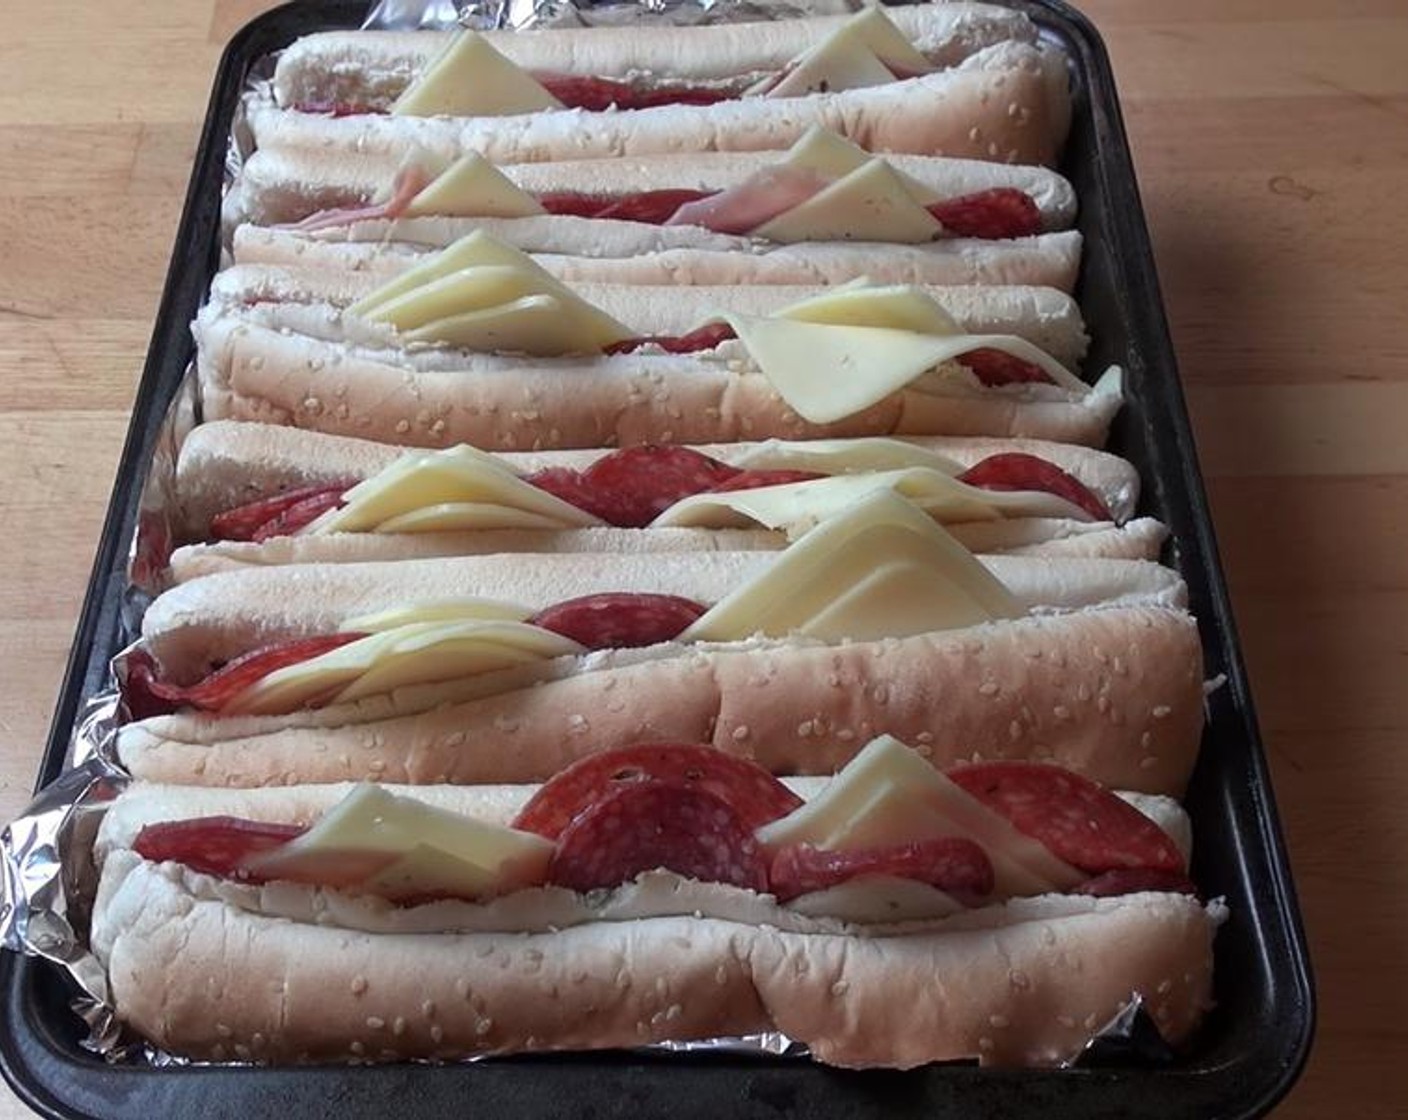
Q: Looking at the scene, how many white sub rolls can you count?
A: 6